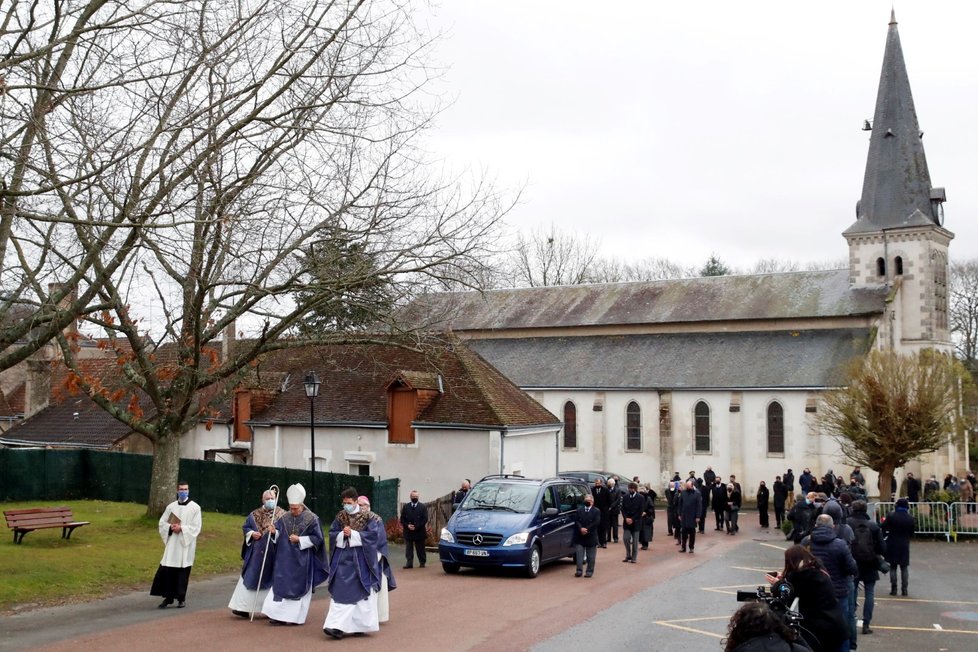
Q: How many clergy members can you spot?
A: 5